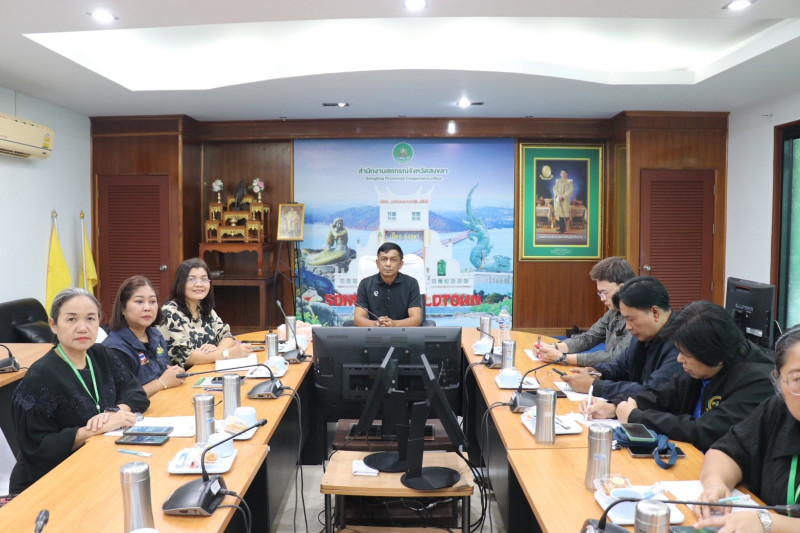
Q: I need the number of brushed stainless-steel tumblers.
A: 10